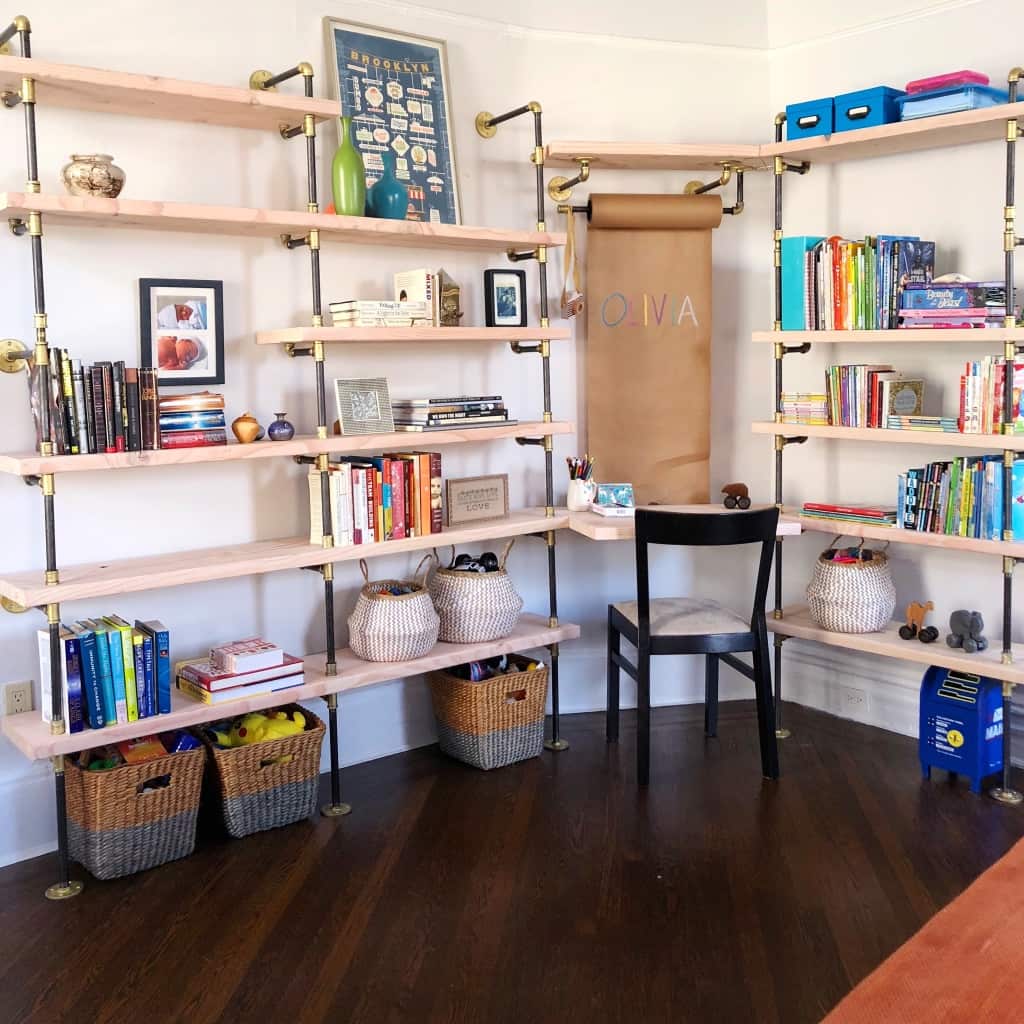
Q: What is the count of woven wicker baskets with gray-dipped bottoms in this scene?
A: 3